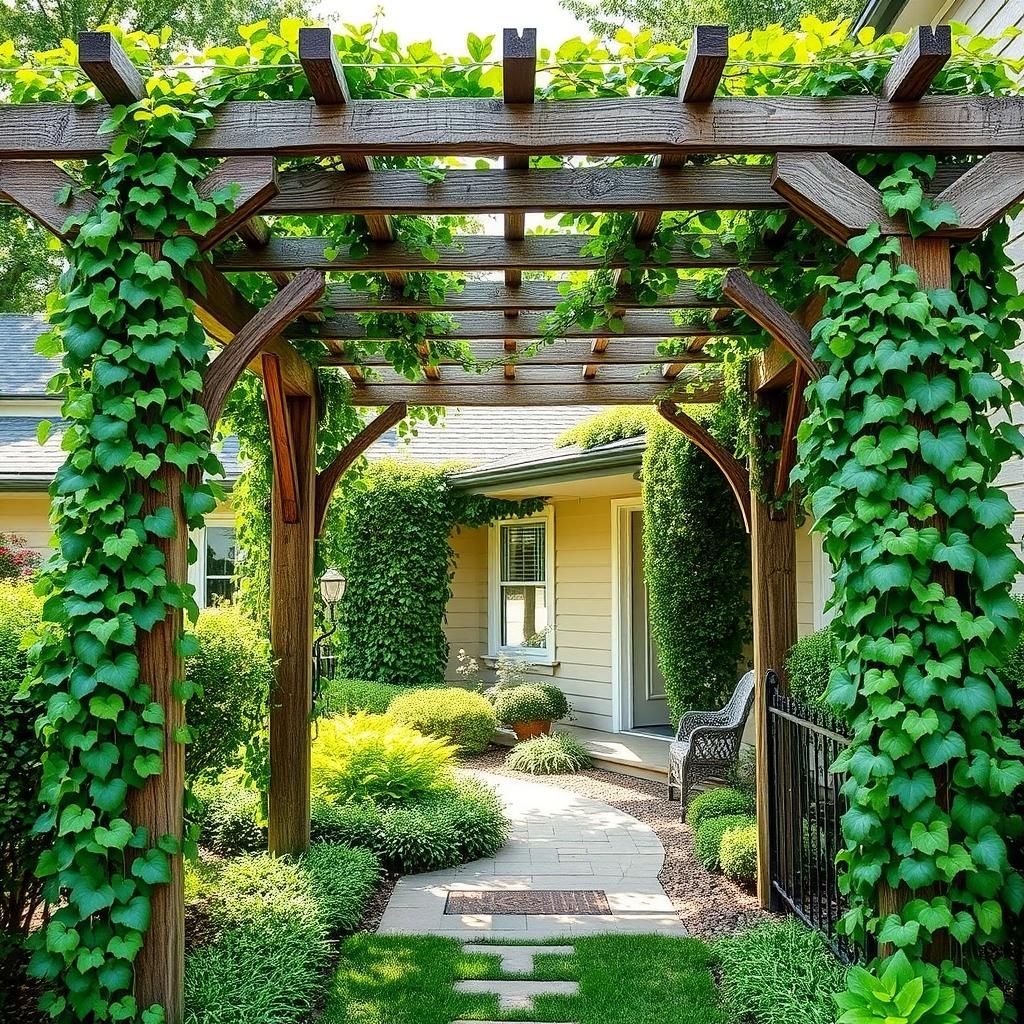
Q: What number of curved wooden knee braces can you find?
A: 4